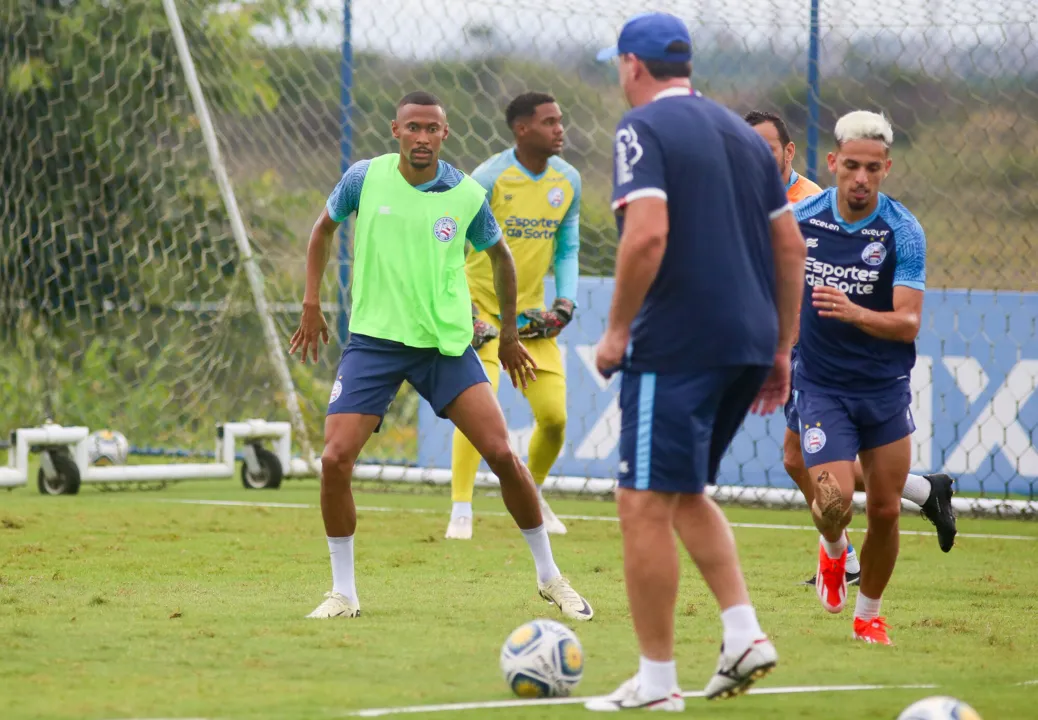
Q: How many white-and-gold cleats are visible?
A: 2